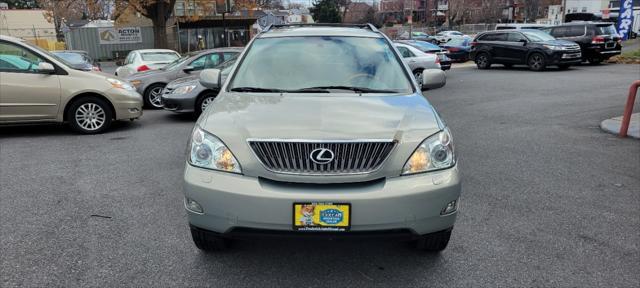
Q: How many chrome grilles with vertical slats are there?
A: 1